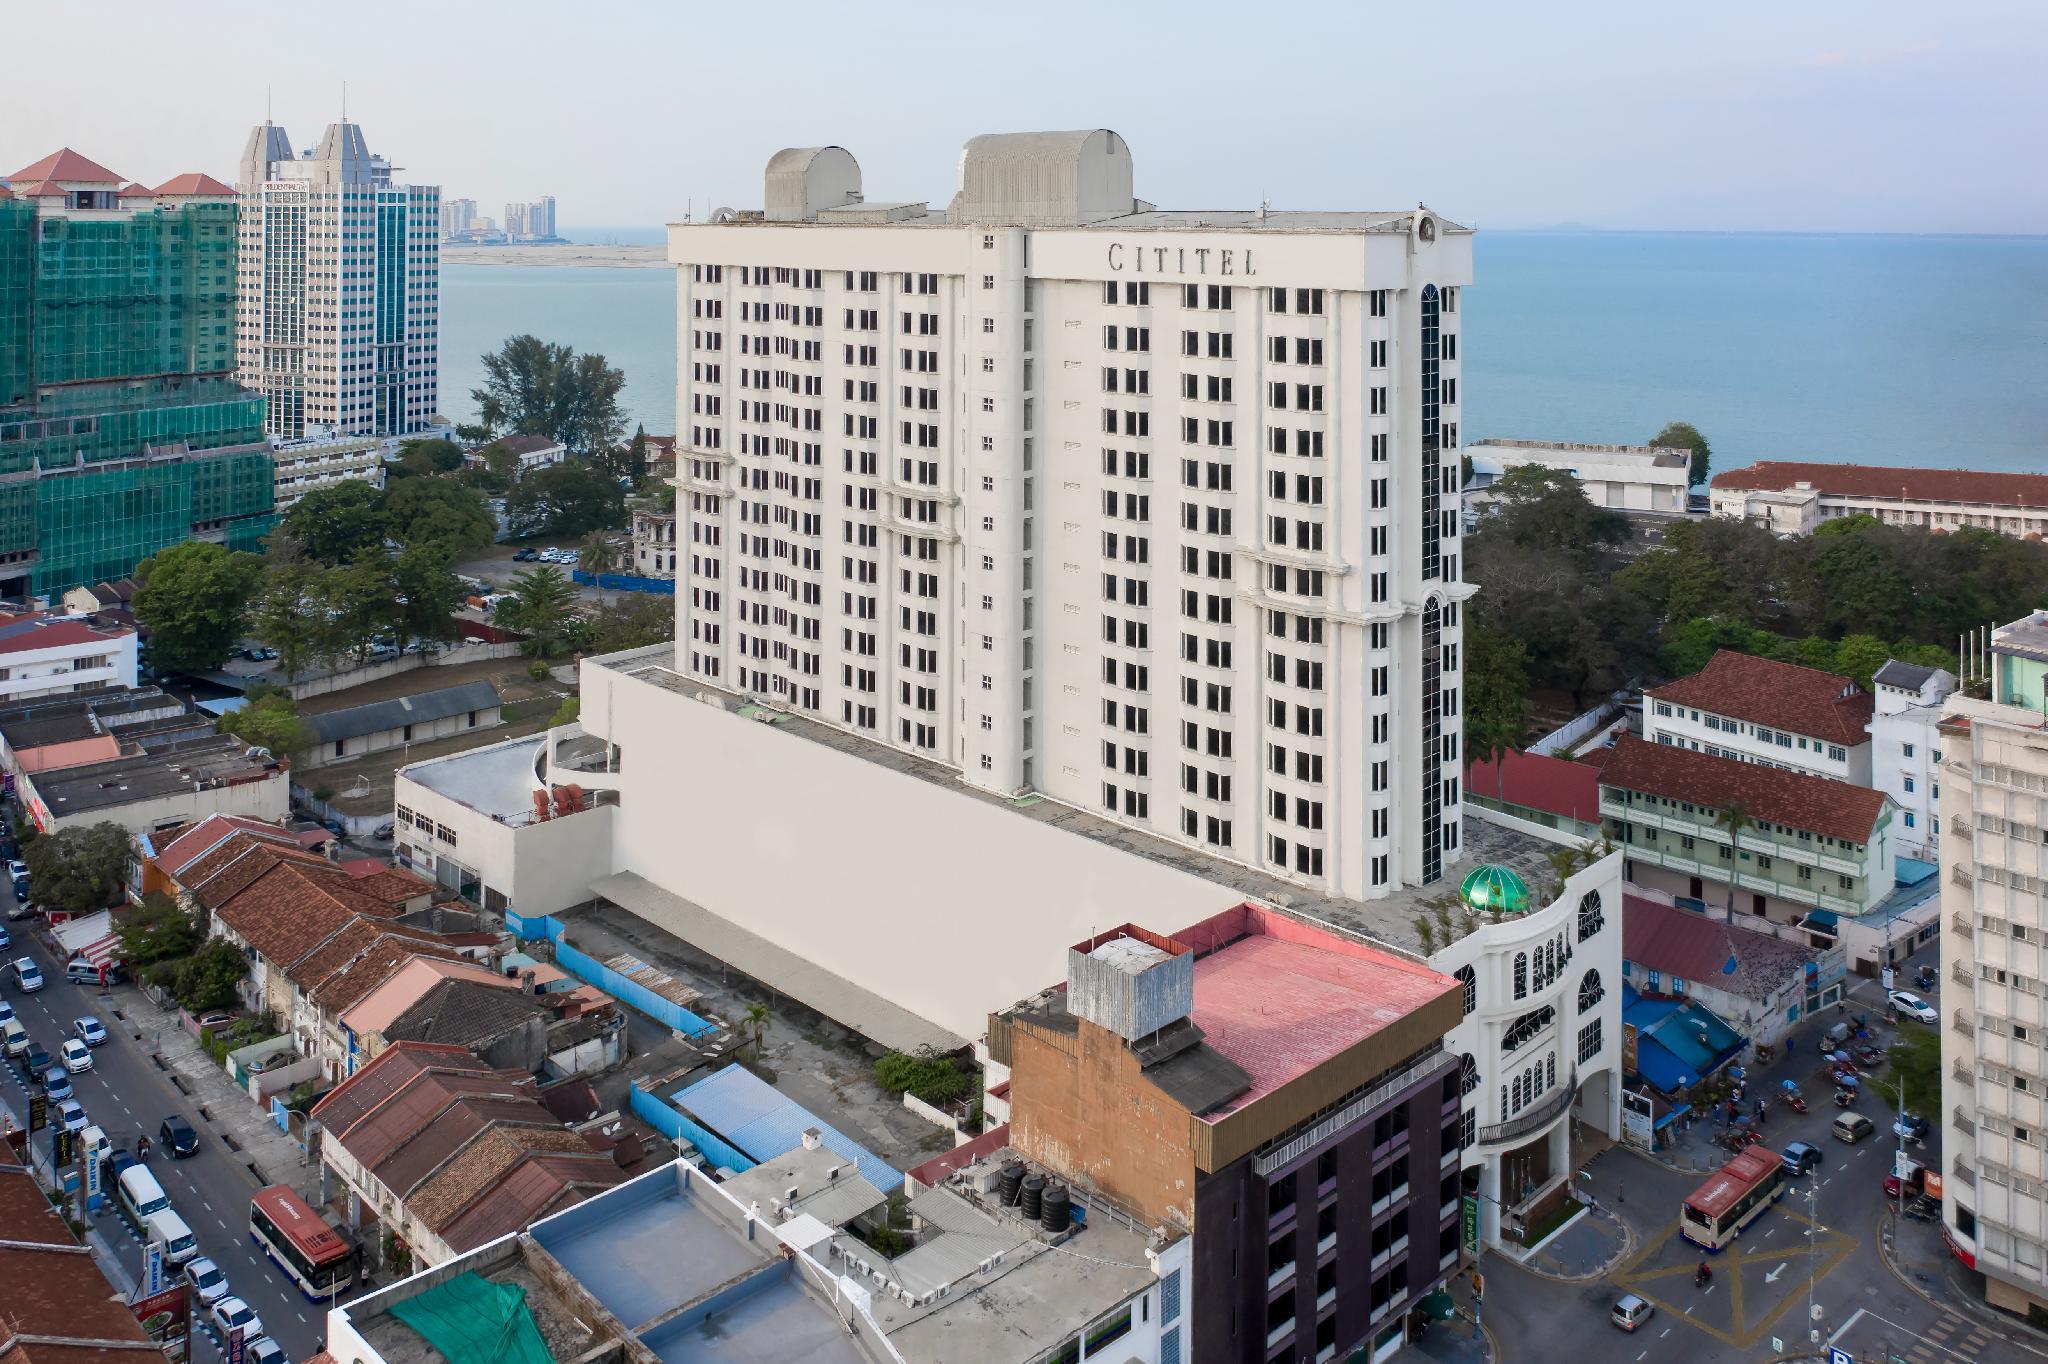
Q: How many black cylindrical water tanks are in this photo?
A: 3